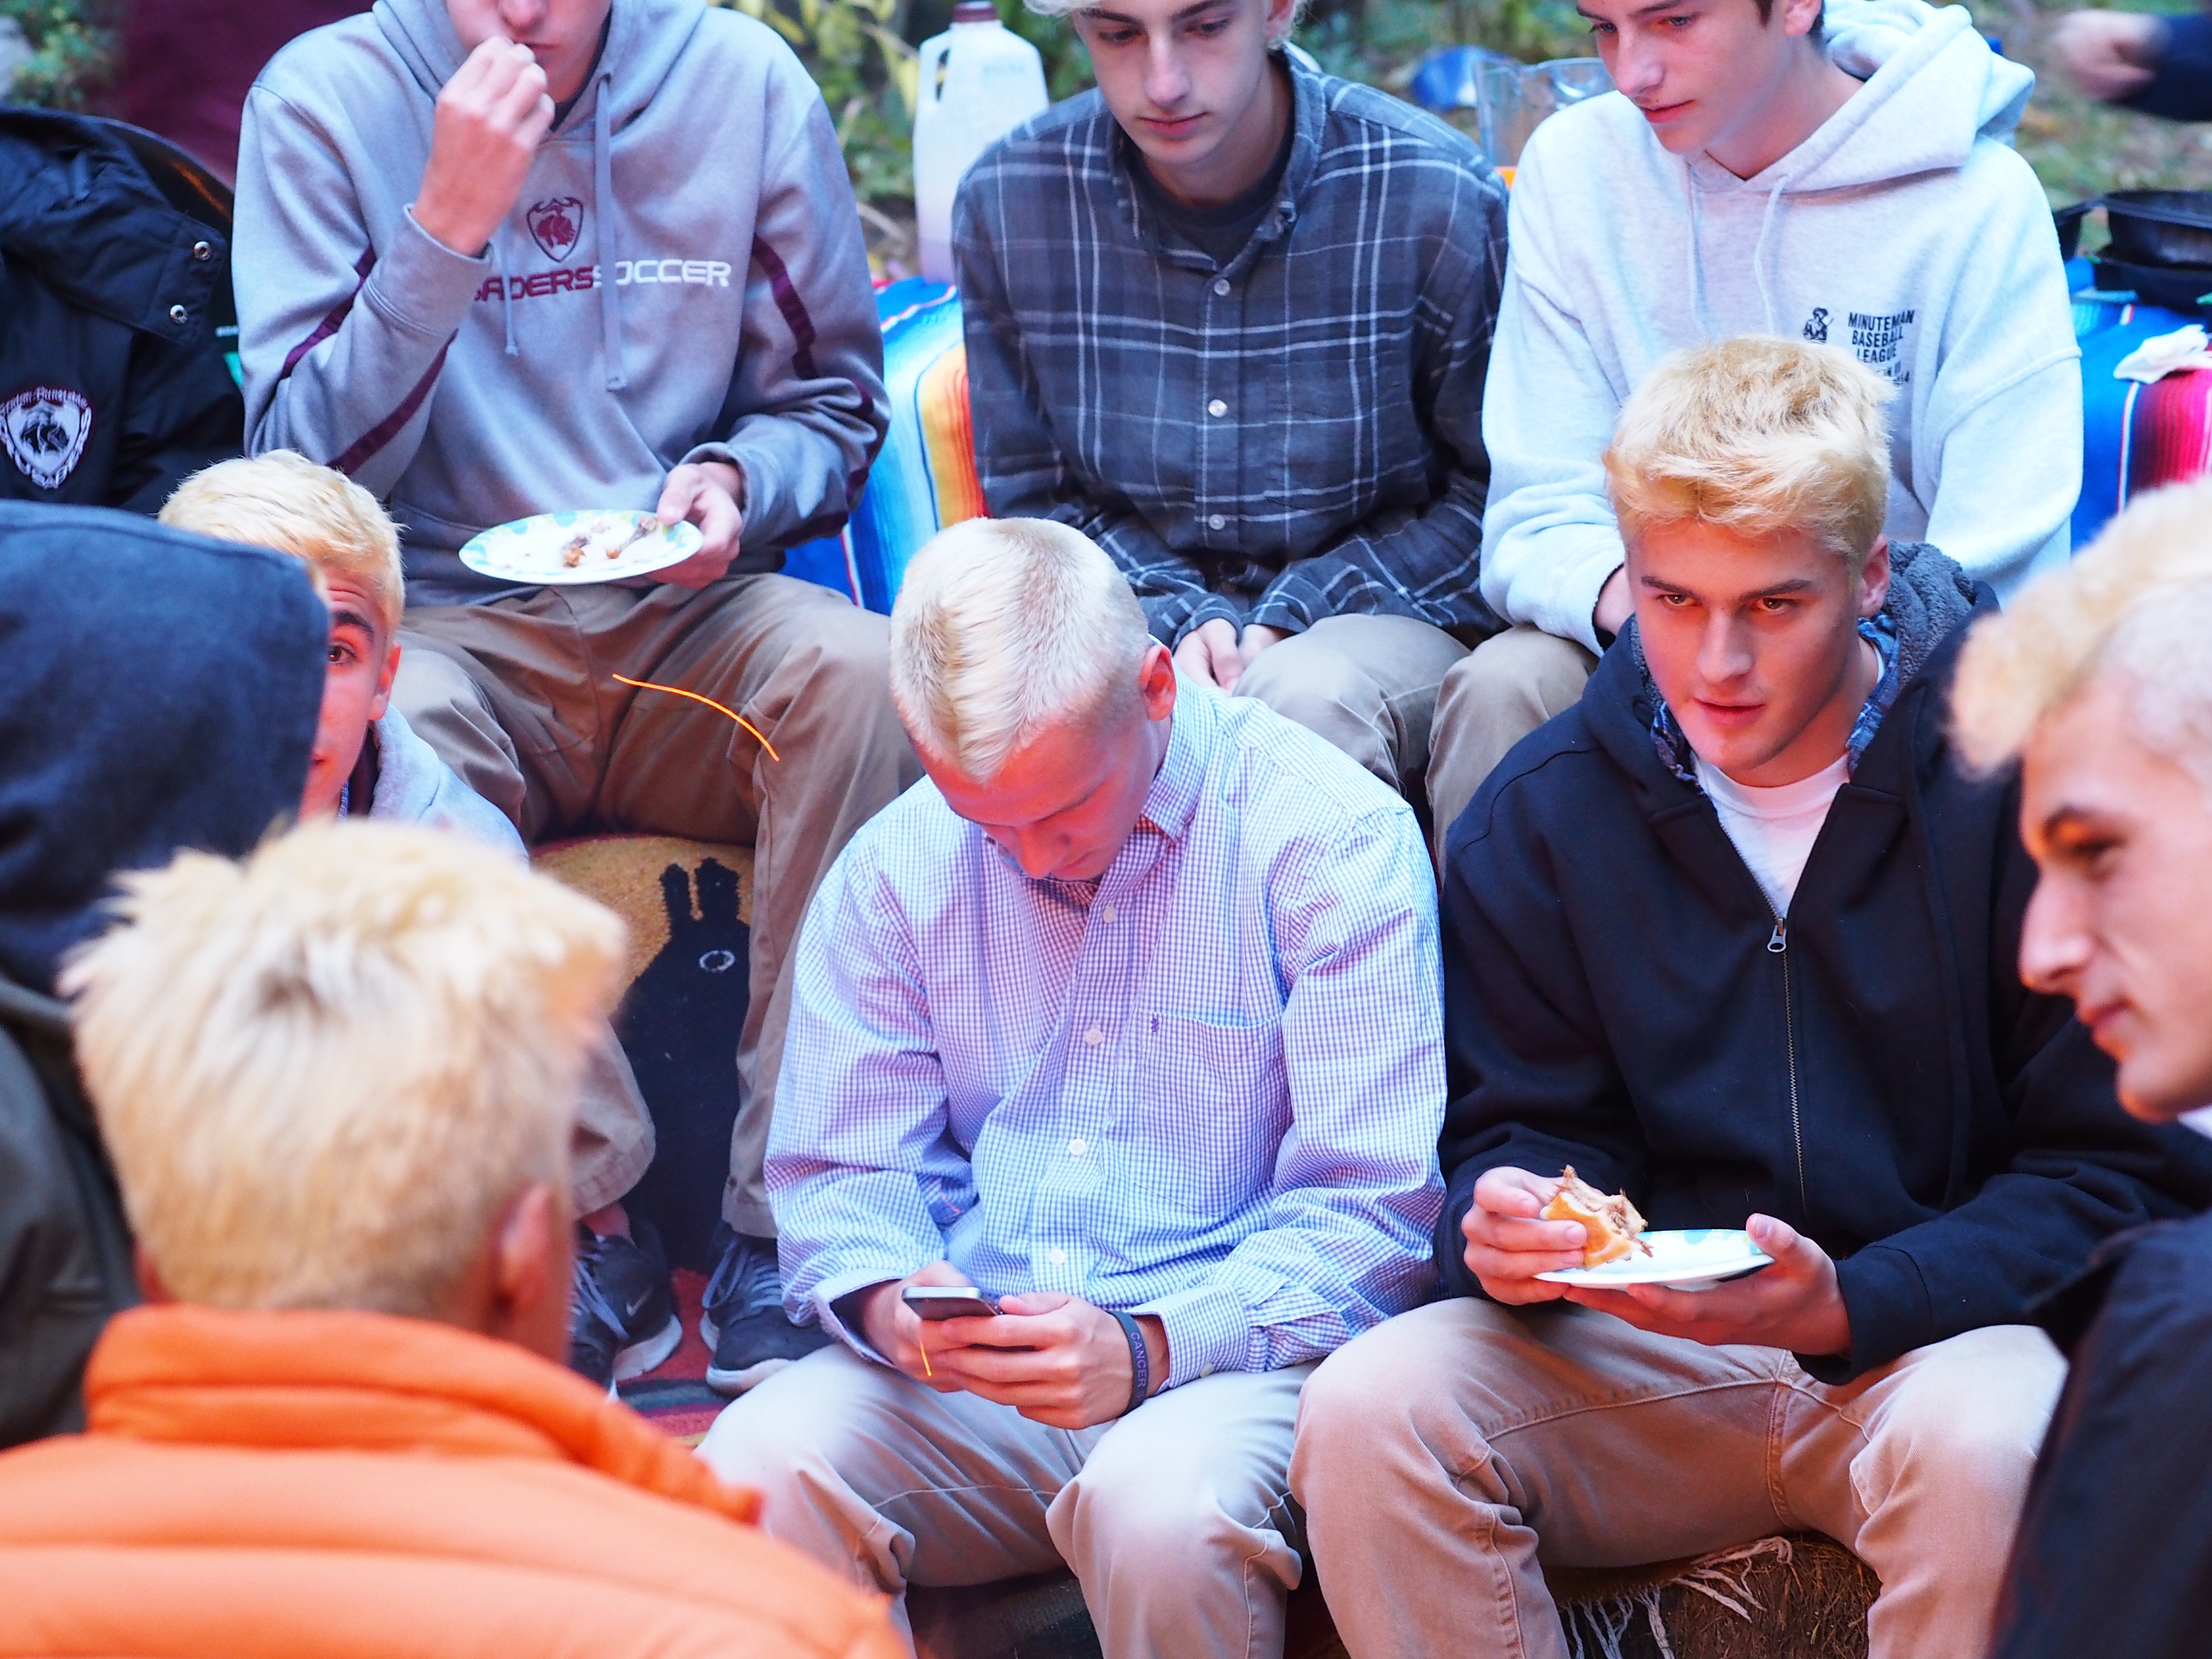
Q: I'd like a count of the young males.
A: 9